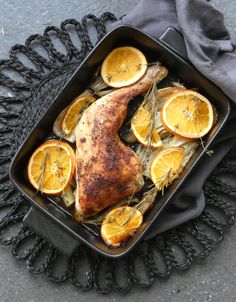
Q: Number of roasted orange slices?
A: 7